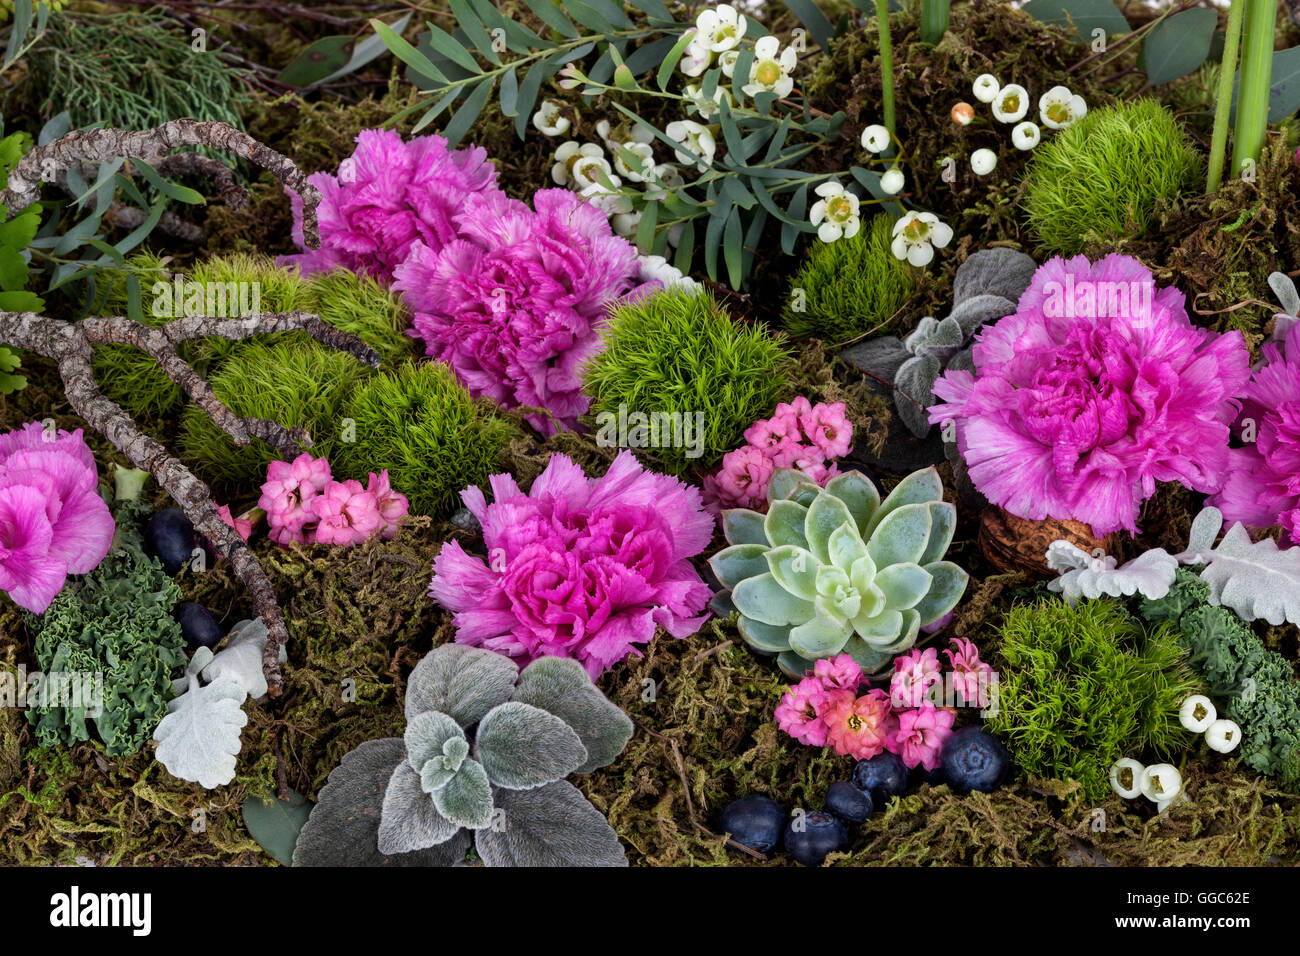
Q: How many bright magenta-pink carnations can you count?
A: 6